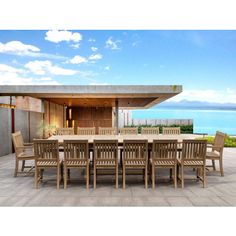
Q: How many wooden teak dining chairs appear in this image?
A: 14